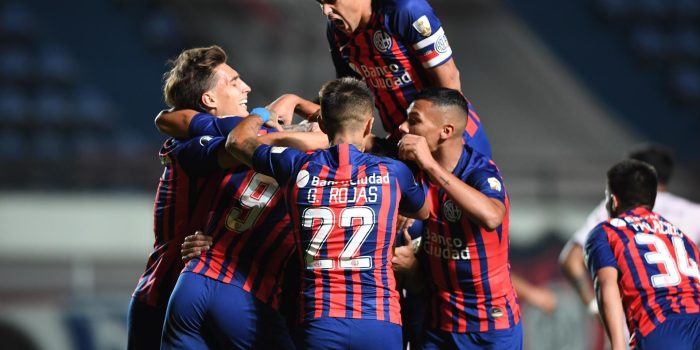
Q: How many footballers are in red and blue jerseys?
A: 6